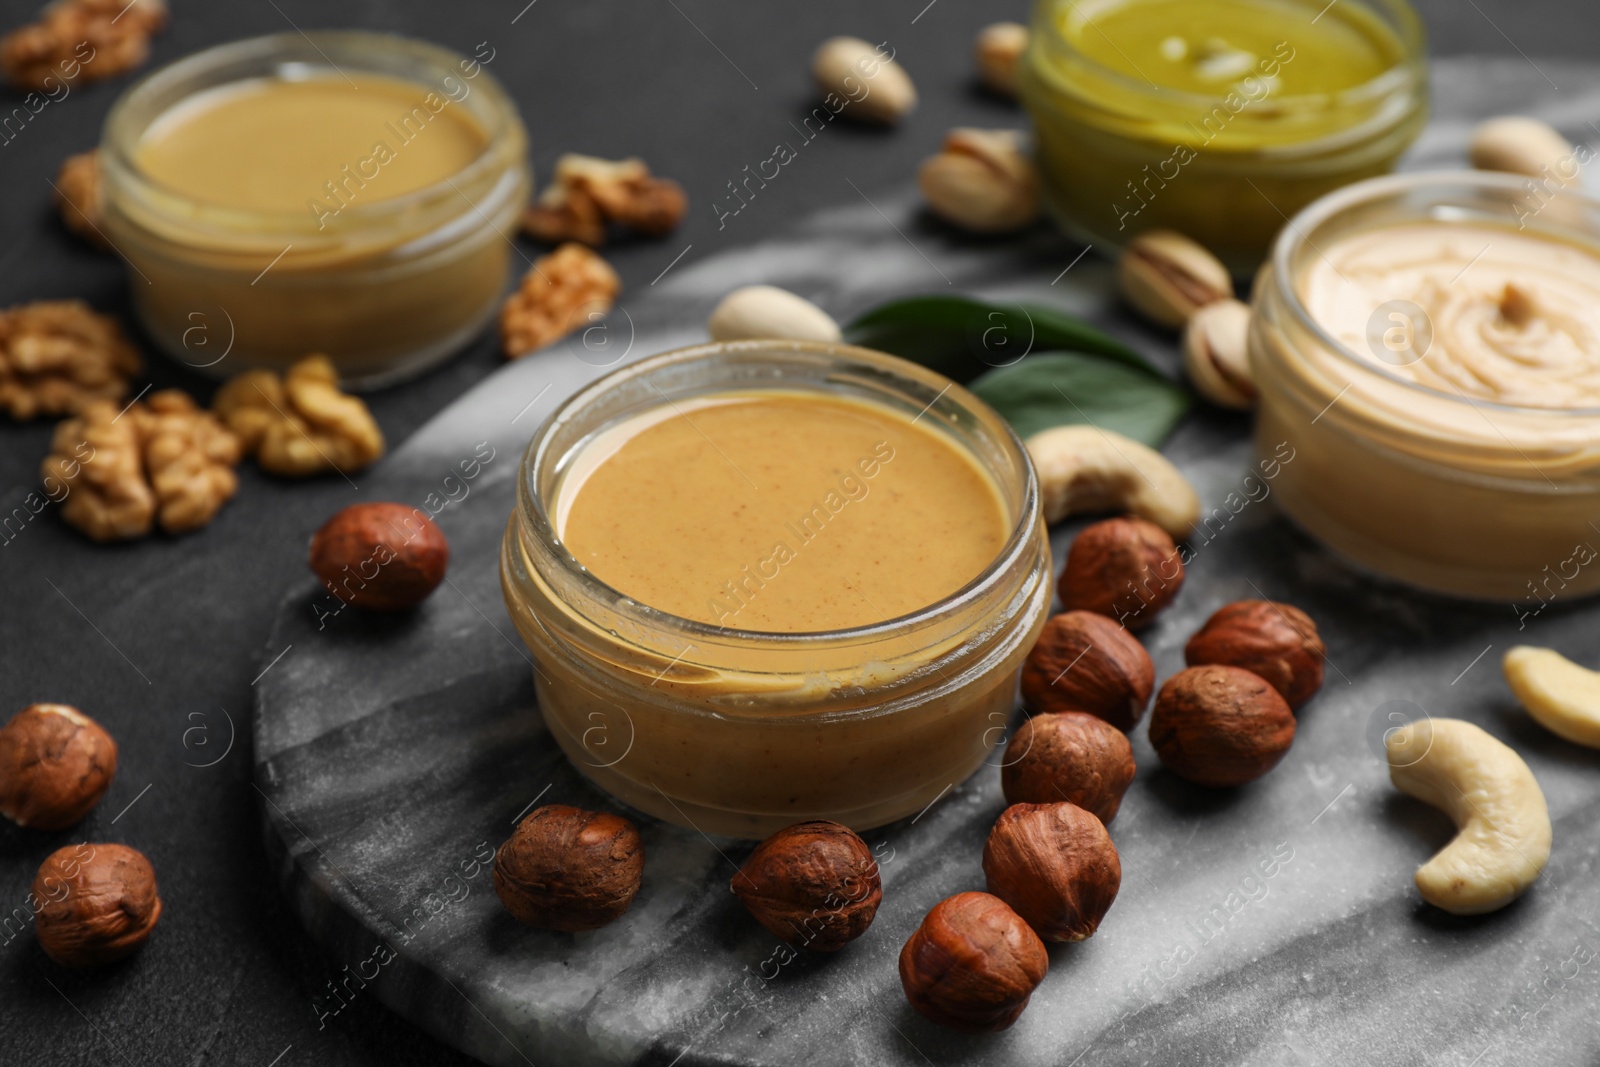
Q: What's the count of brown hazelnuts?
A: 12